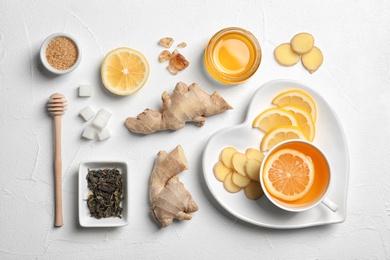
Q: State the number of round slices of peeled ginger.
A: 11